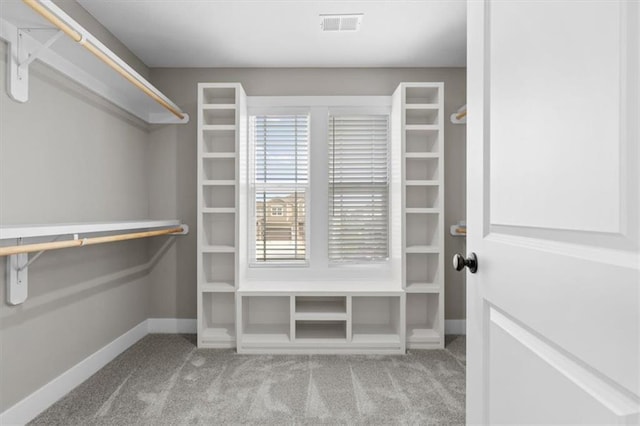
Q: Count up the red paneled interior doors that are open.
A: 0